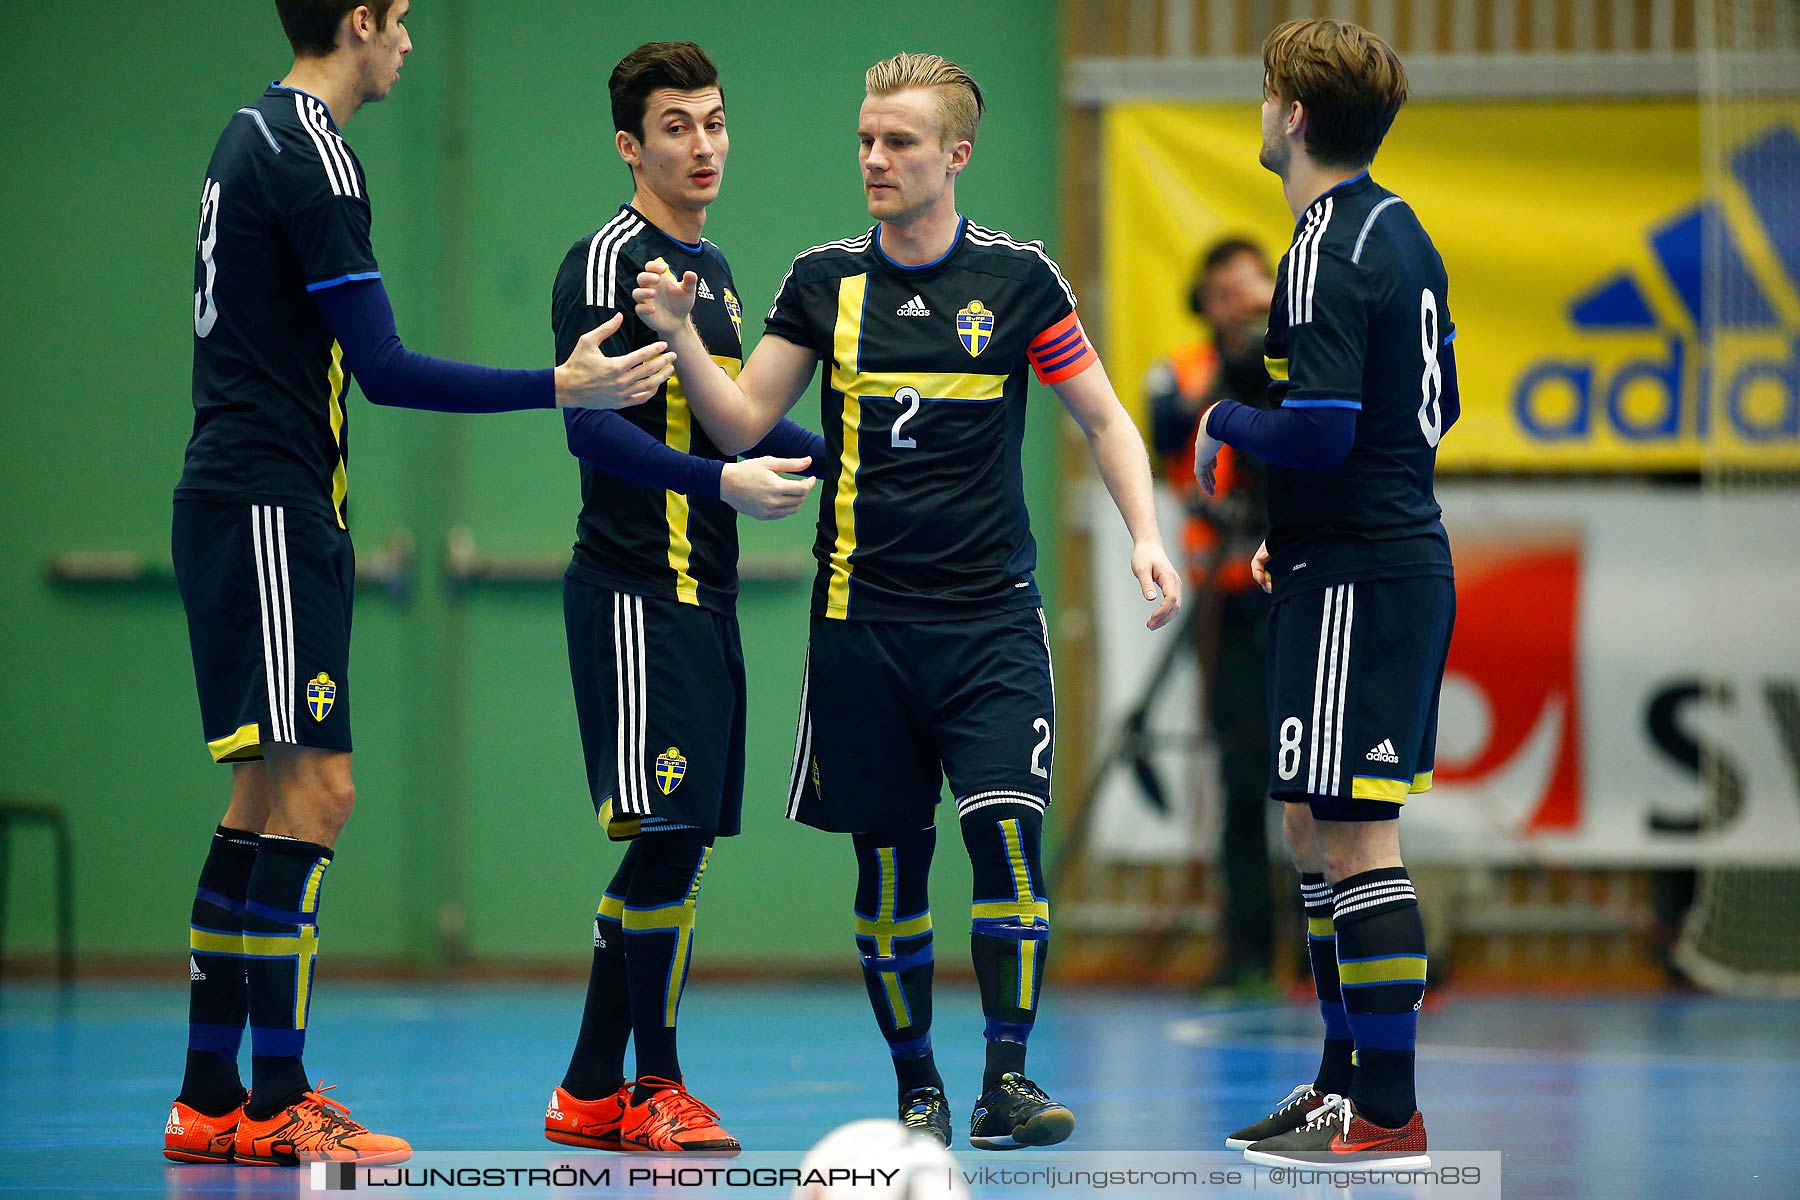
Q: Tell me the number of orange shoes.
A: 4